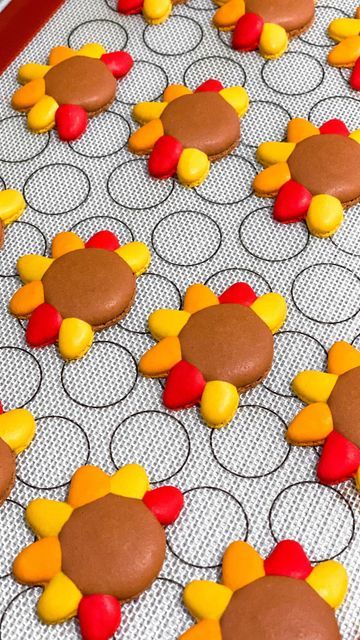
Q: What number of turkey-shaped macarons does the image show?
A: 13